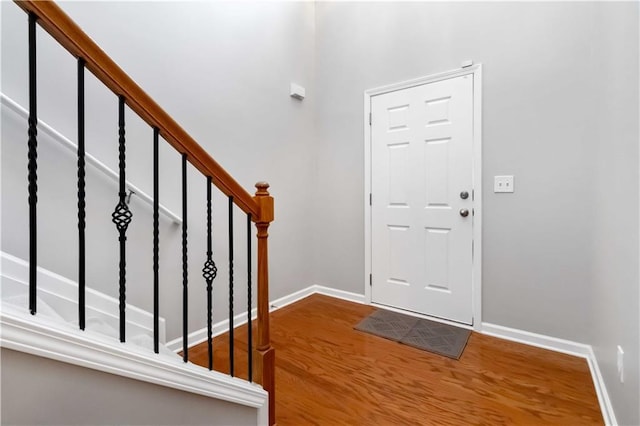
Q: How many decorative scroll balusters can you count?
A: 2